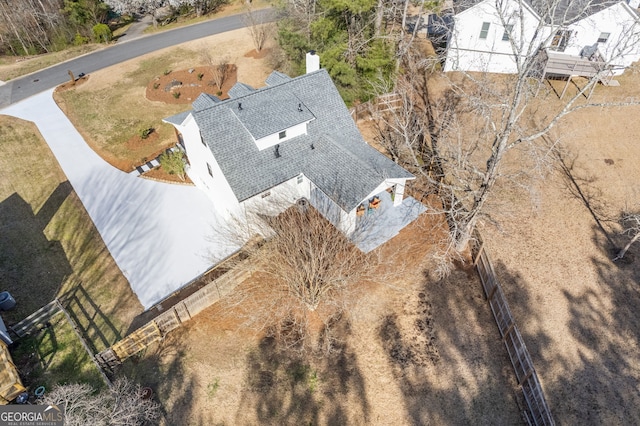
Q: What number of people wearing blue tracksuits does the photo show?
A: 0